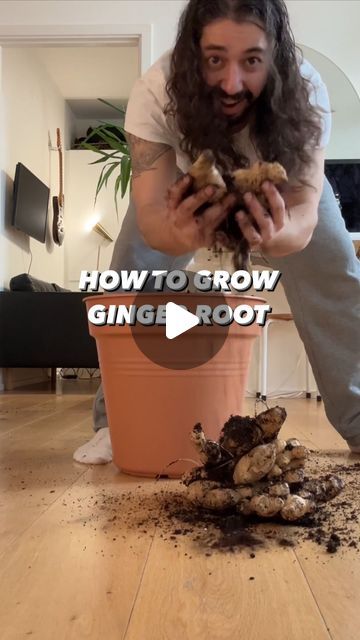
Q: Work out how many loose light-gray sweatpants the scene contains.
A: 1